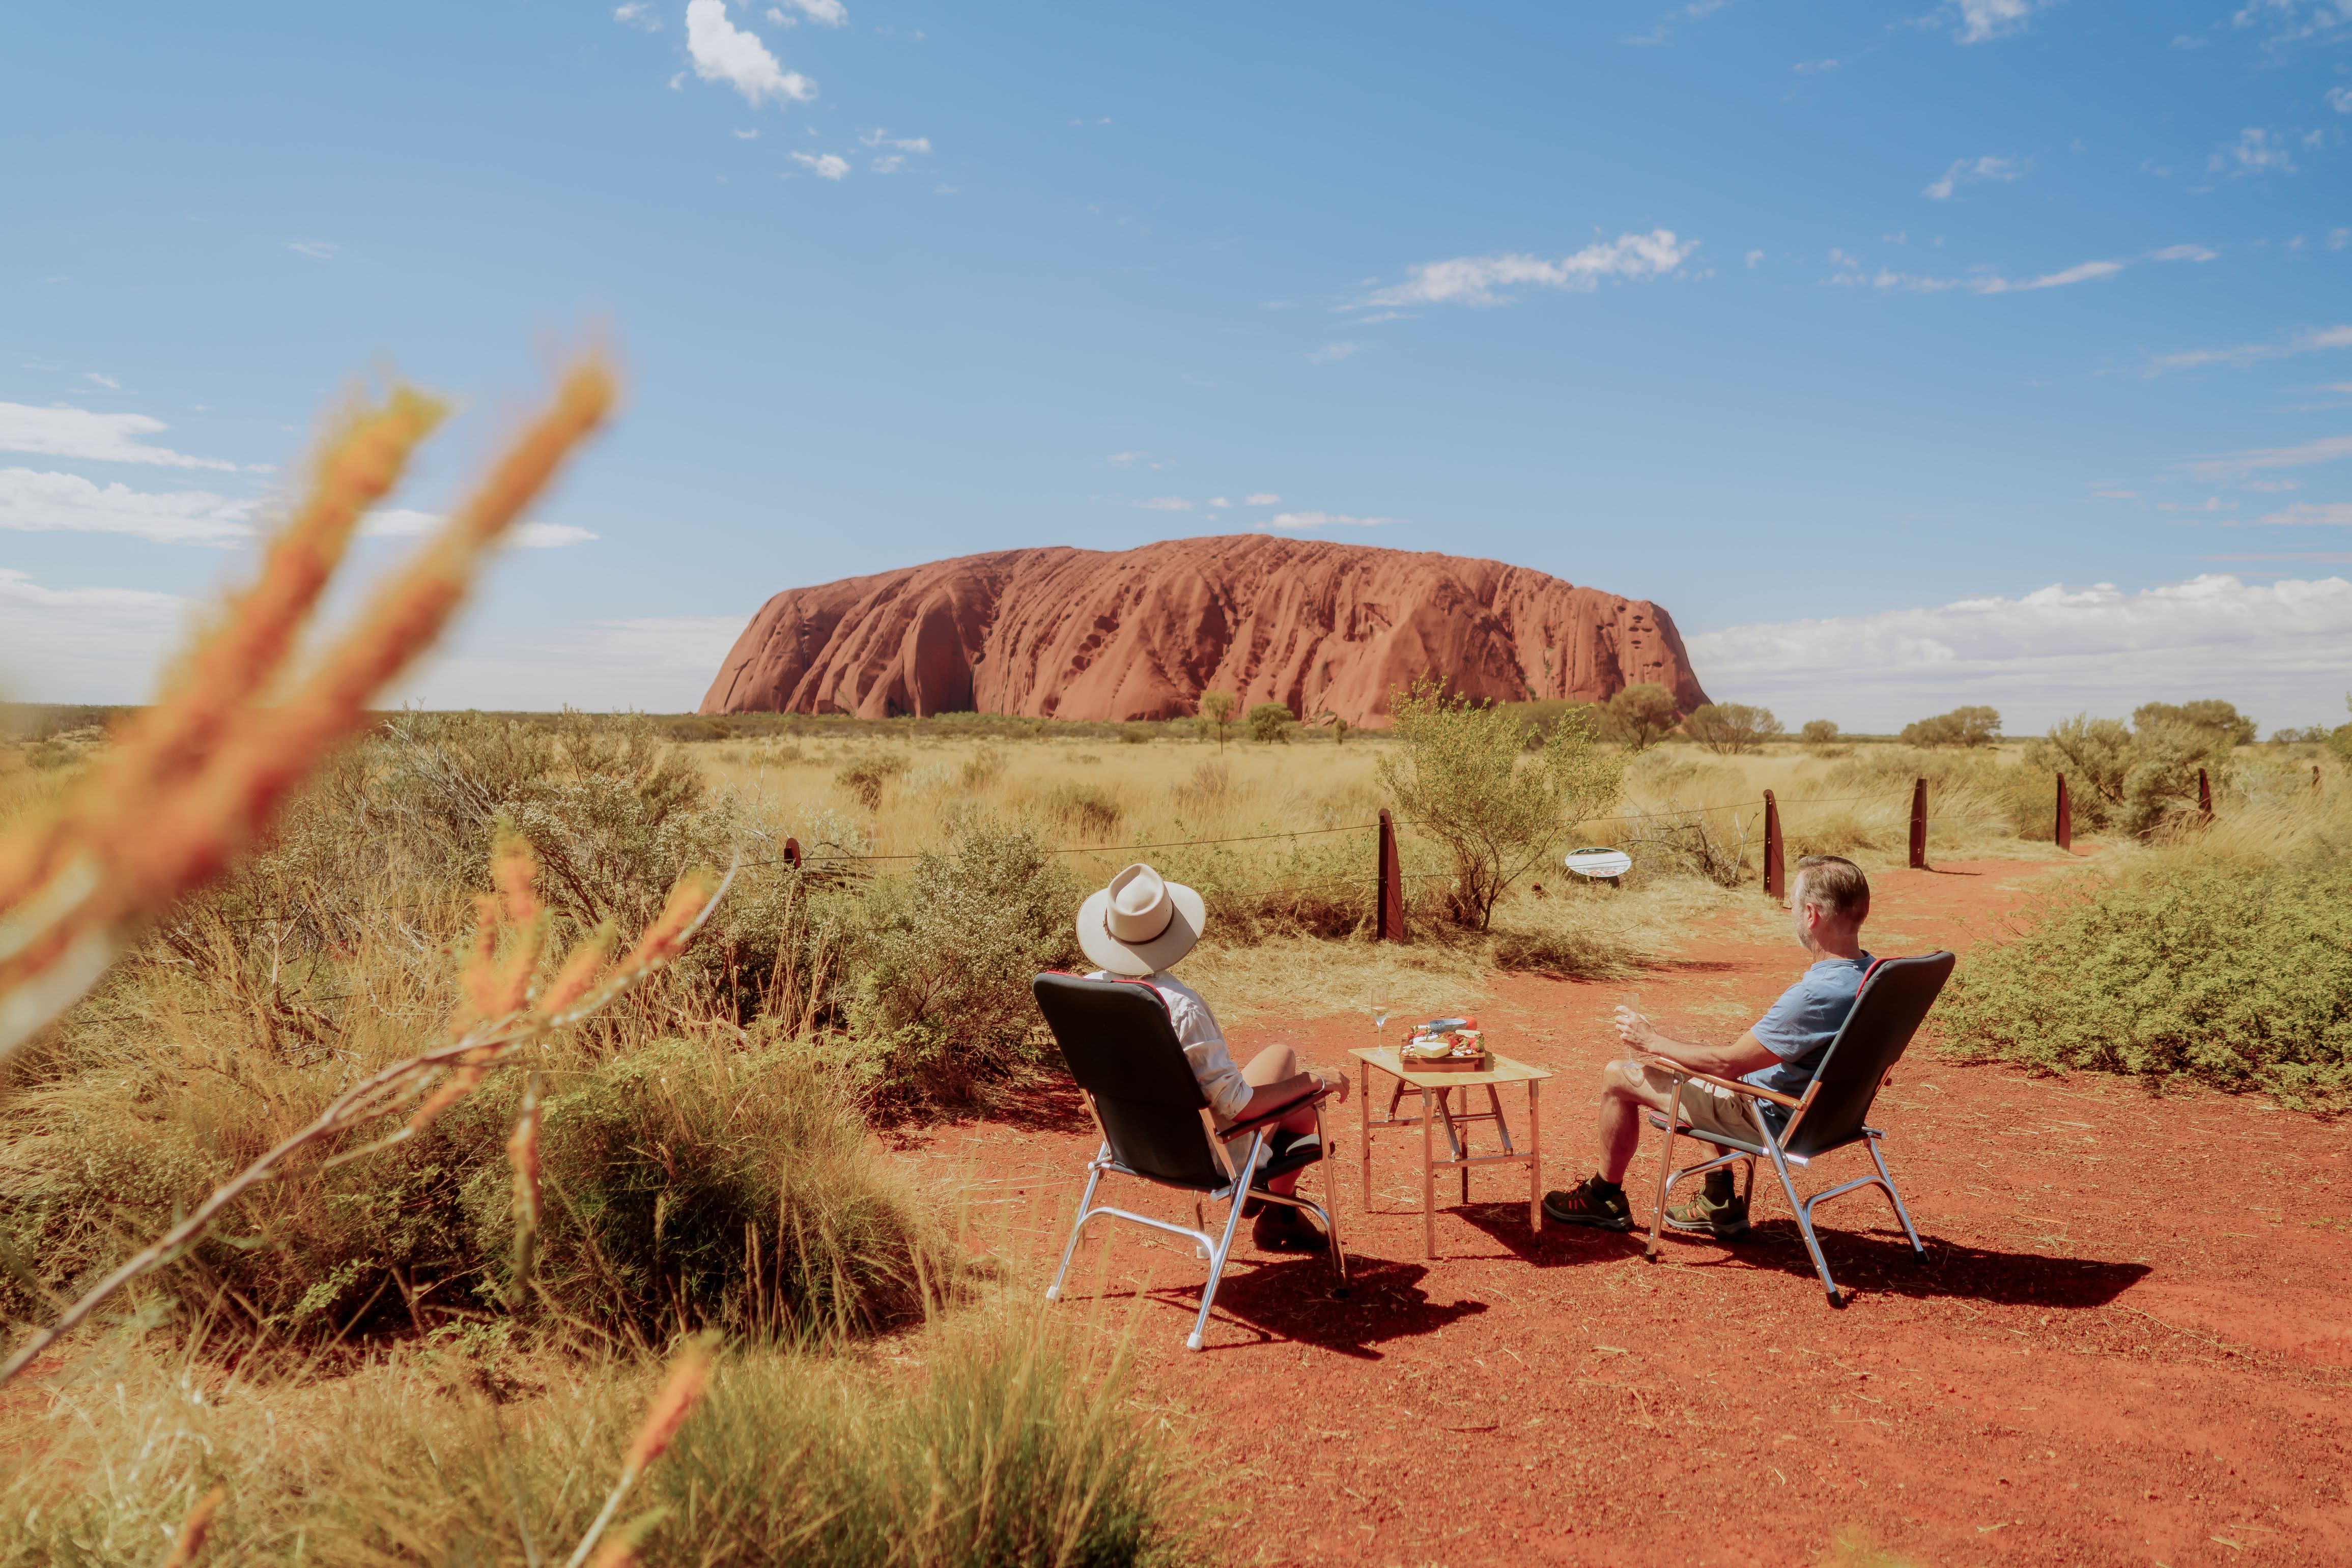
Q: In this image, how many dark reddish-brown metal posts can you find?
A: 7